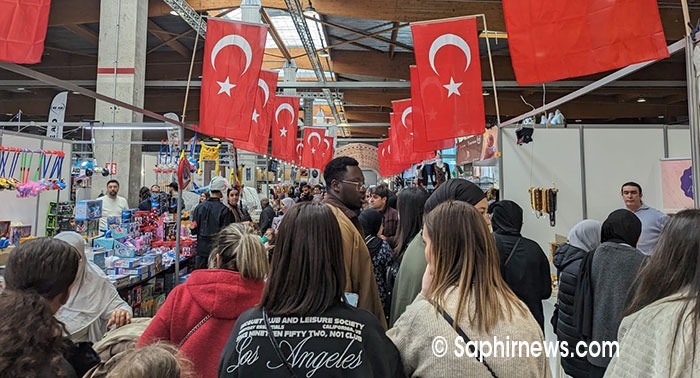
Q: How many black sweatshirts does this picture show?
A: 1